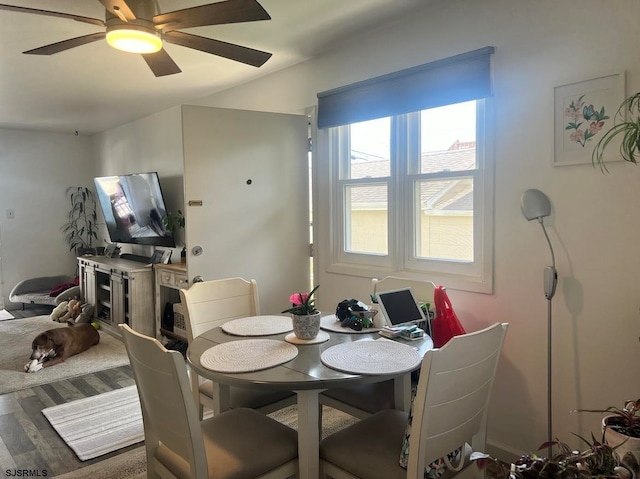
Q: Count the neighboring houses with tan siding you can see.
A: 1